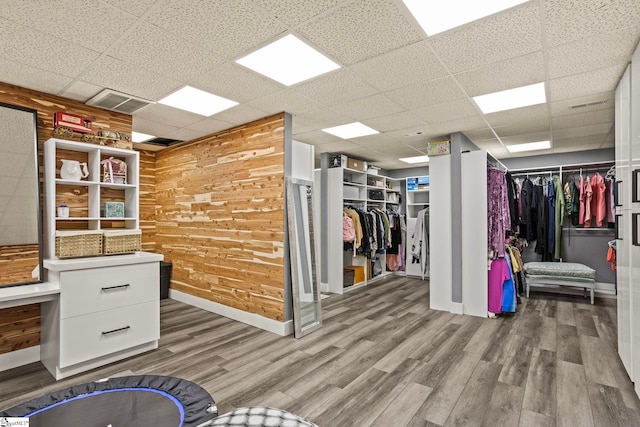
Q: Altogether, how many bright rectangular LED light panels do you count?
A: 8